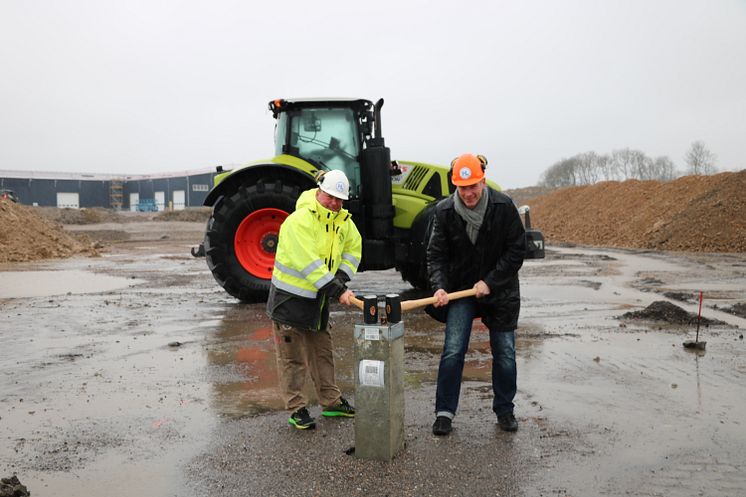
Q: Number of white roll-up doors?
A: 4